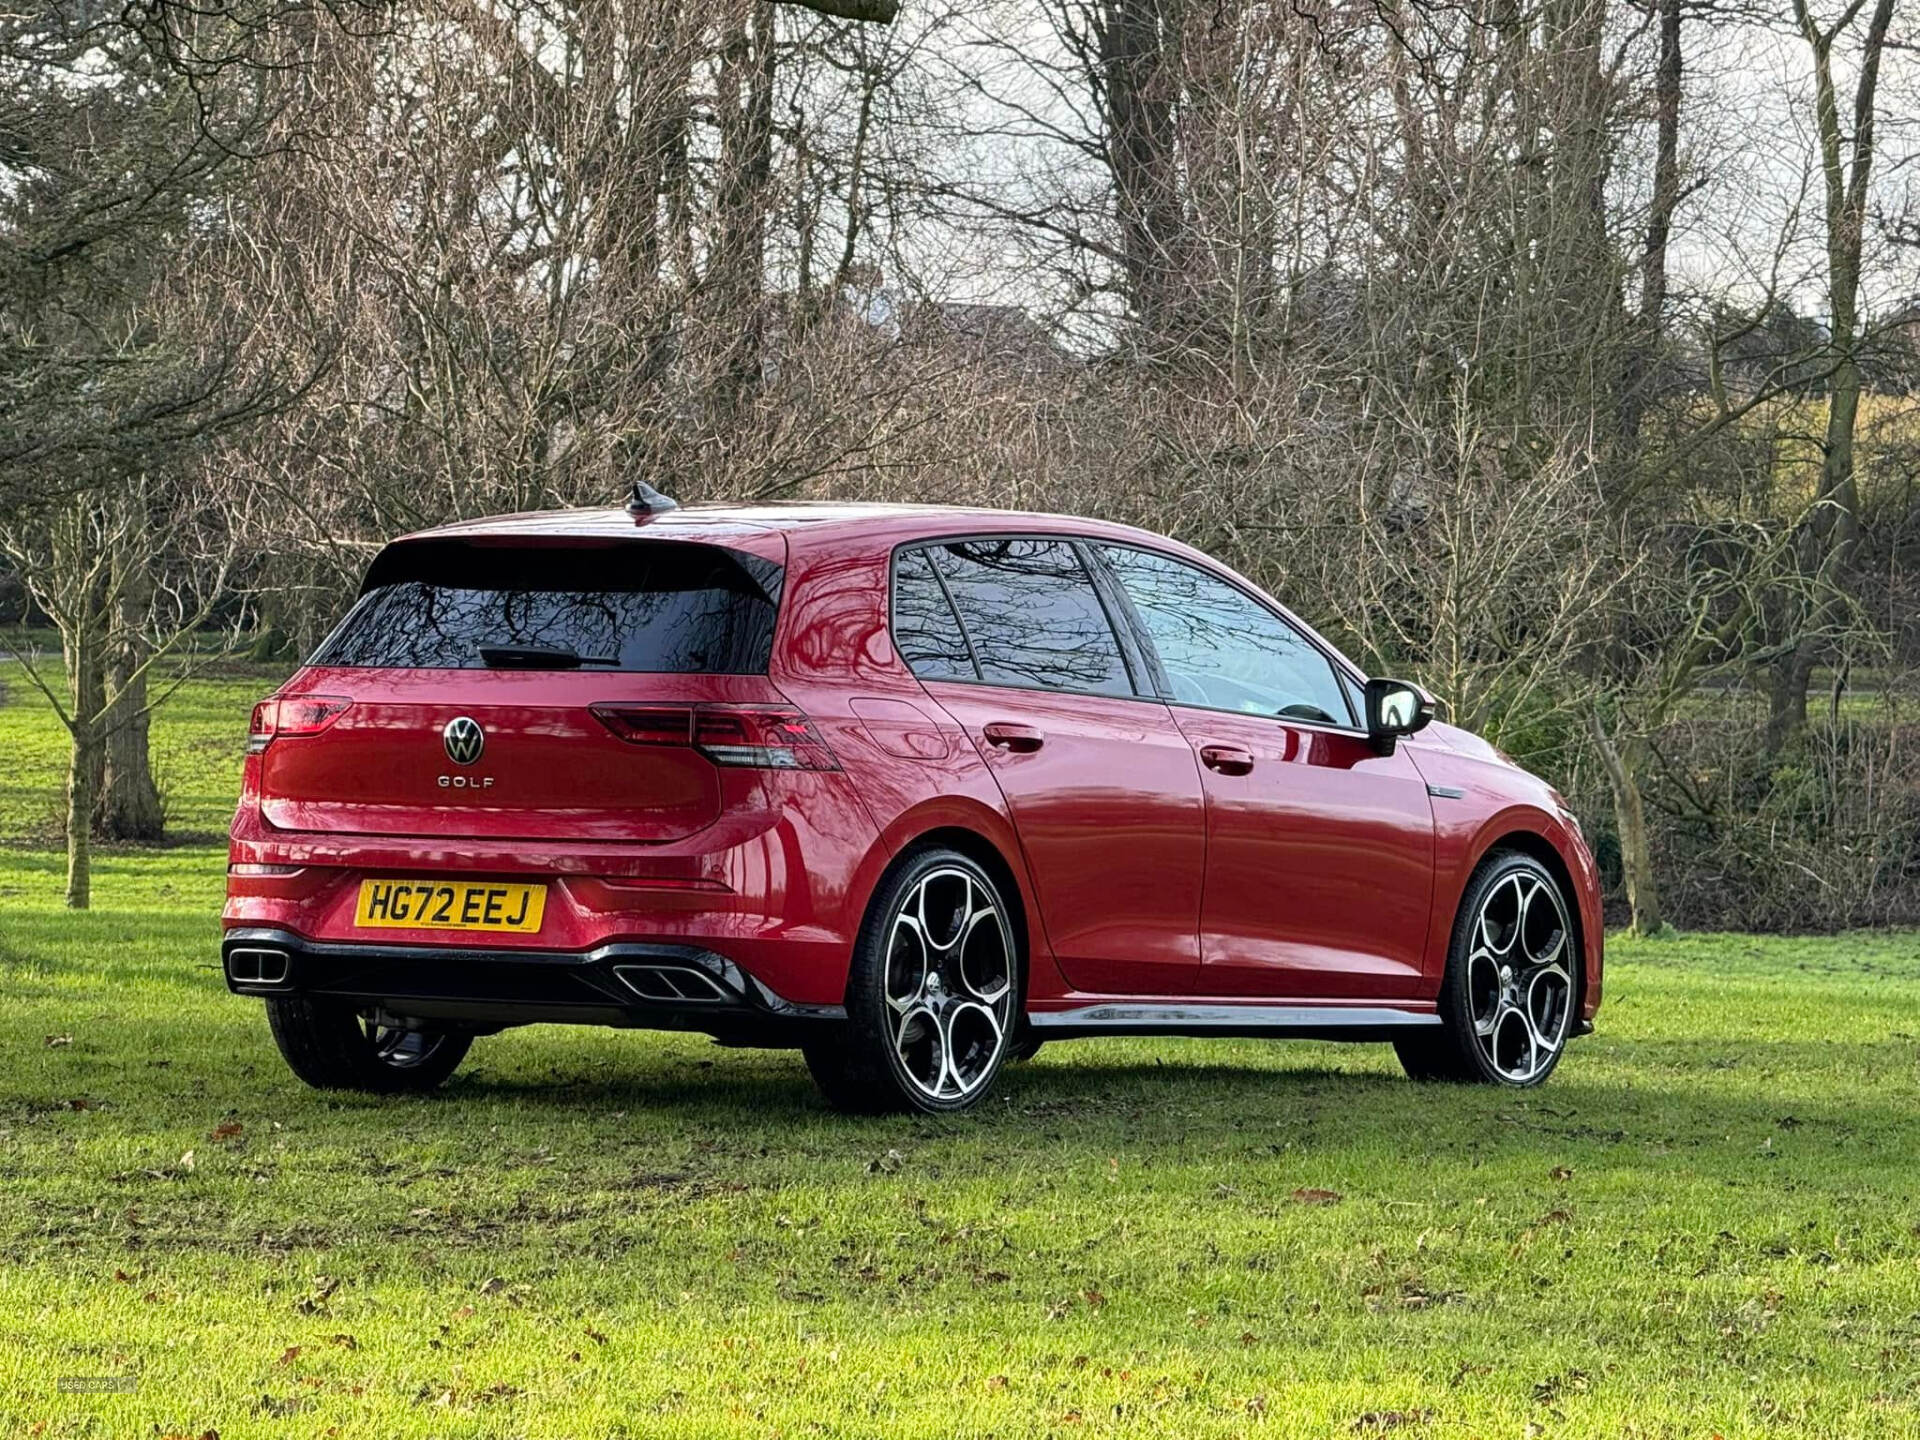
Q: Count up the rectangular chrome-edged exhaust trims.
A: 2